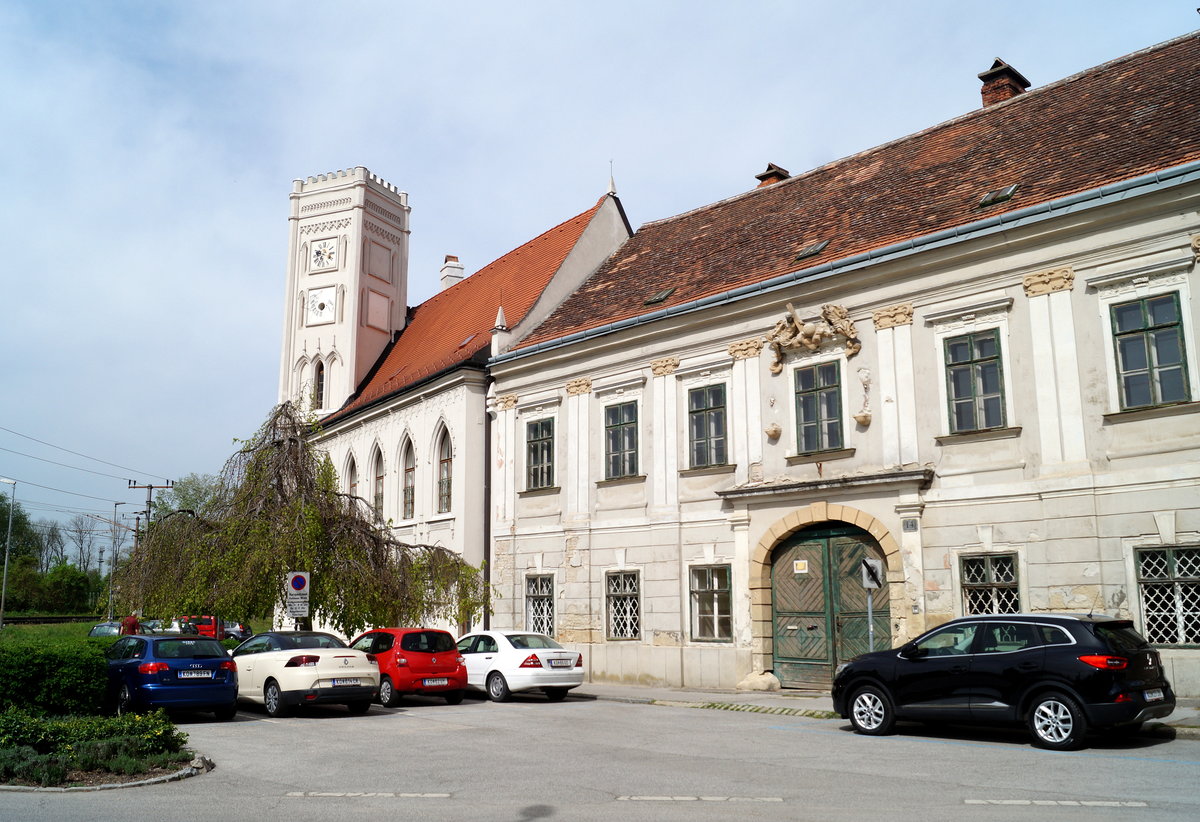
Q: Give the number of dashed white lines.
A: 3